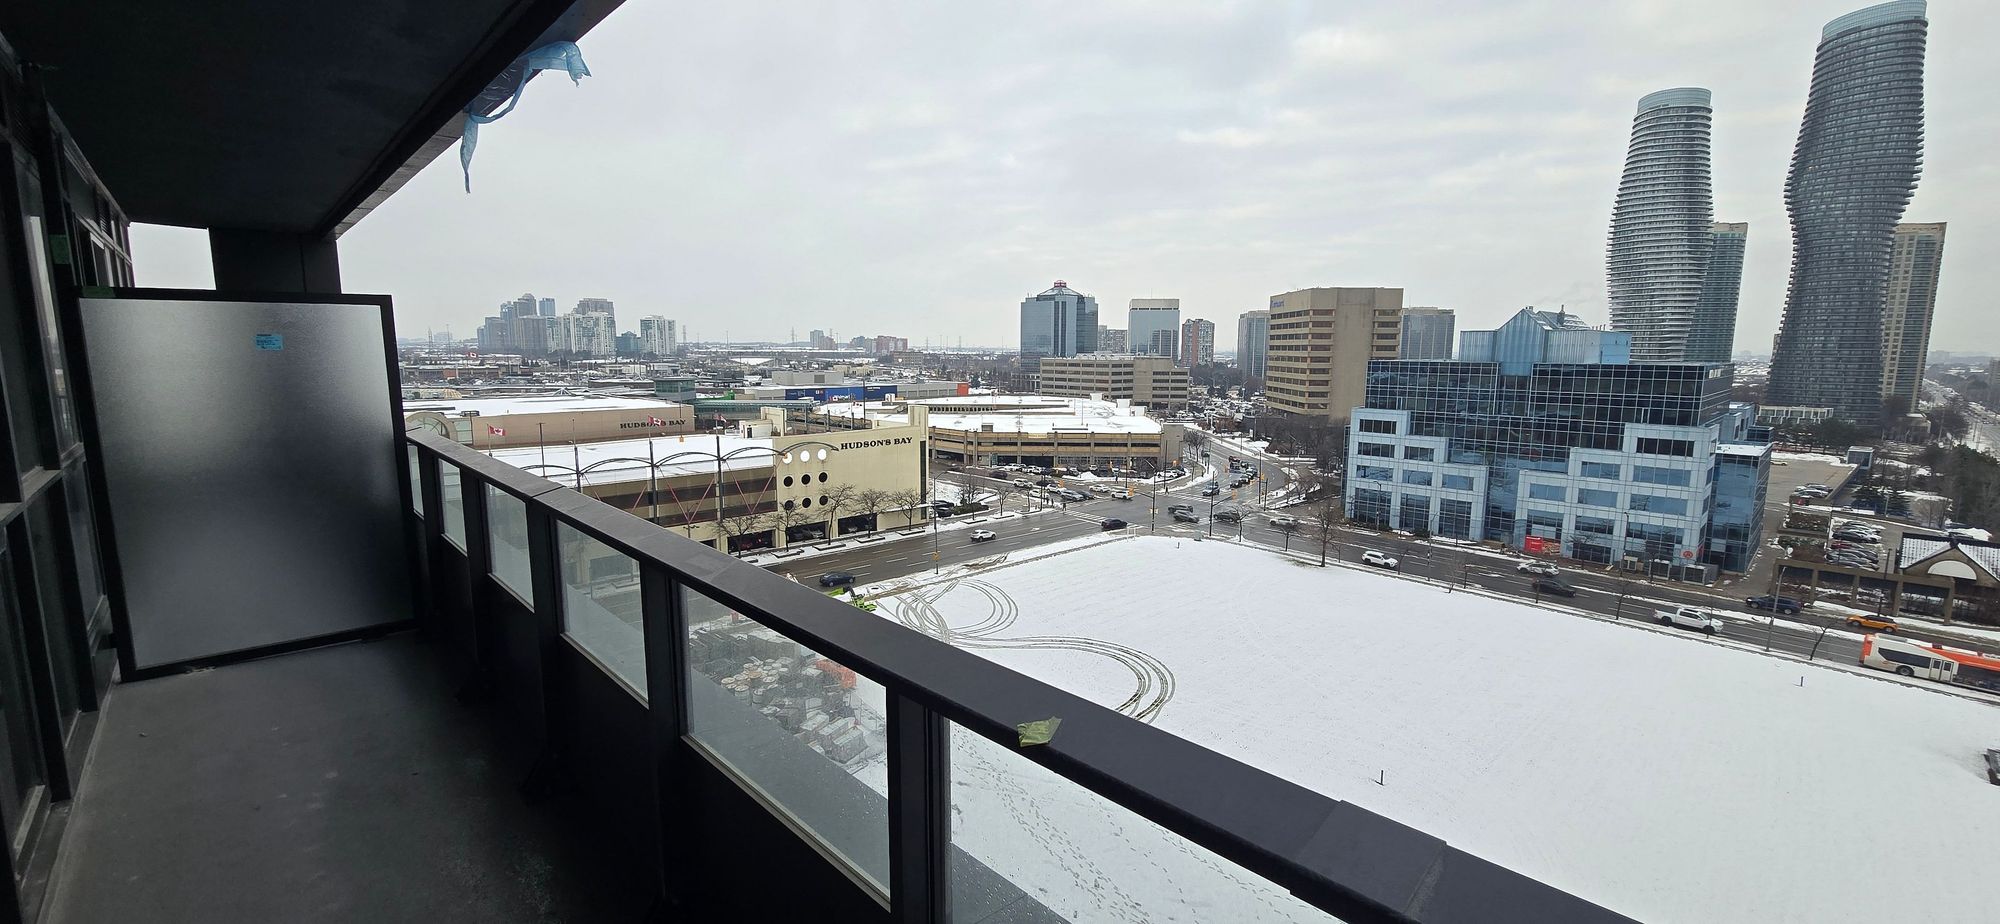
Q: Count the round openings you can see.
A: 9